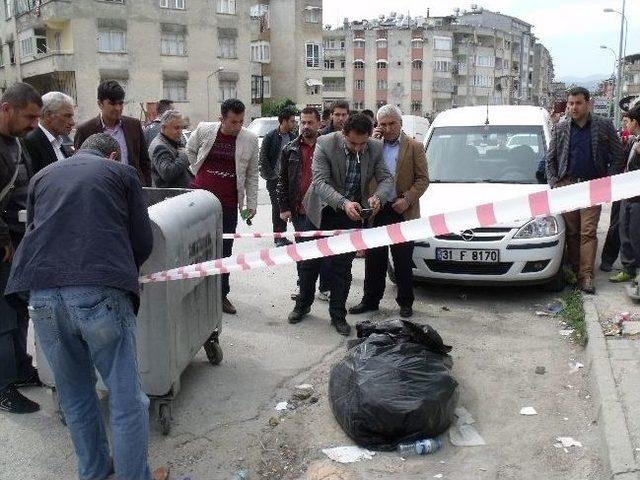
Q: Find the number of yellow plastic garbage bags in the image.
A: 0